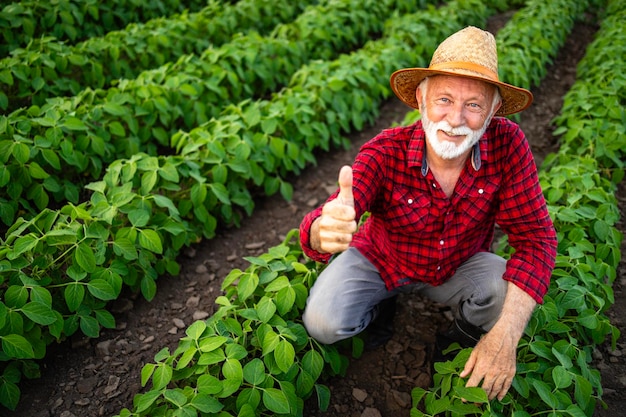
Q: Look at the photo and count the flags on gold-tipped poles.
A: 0